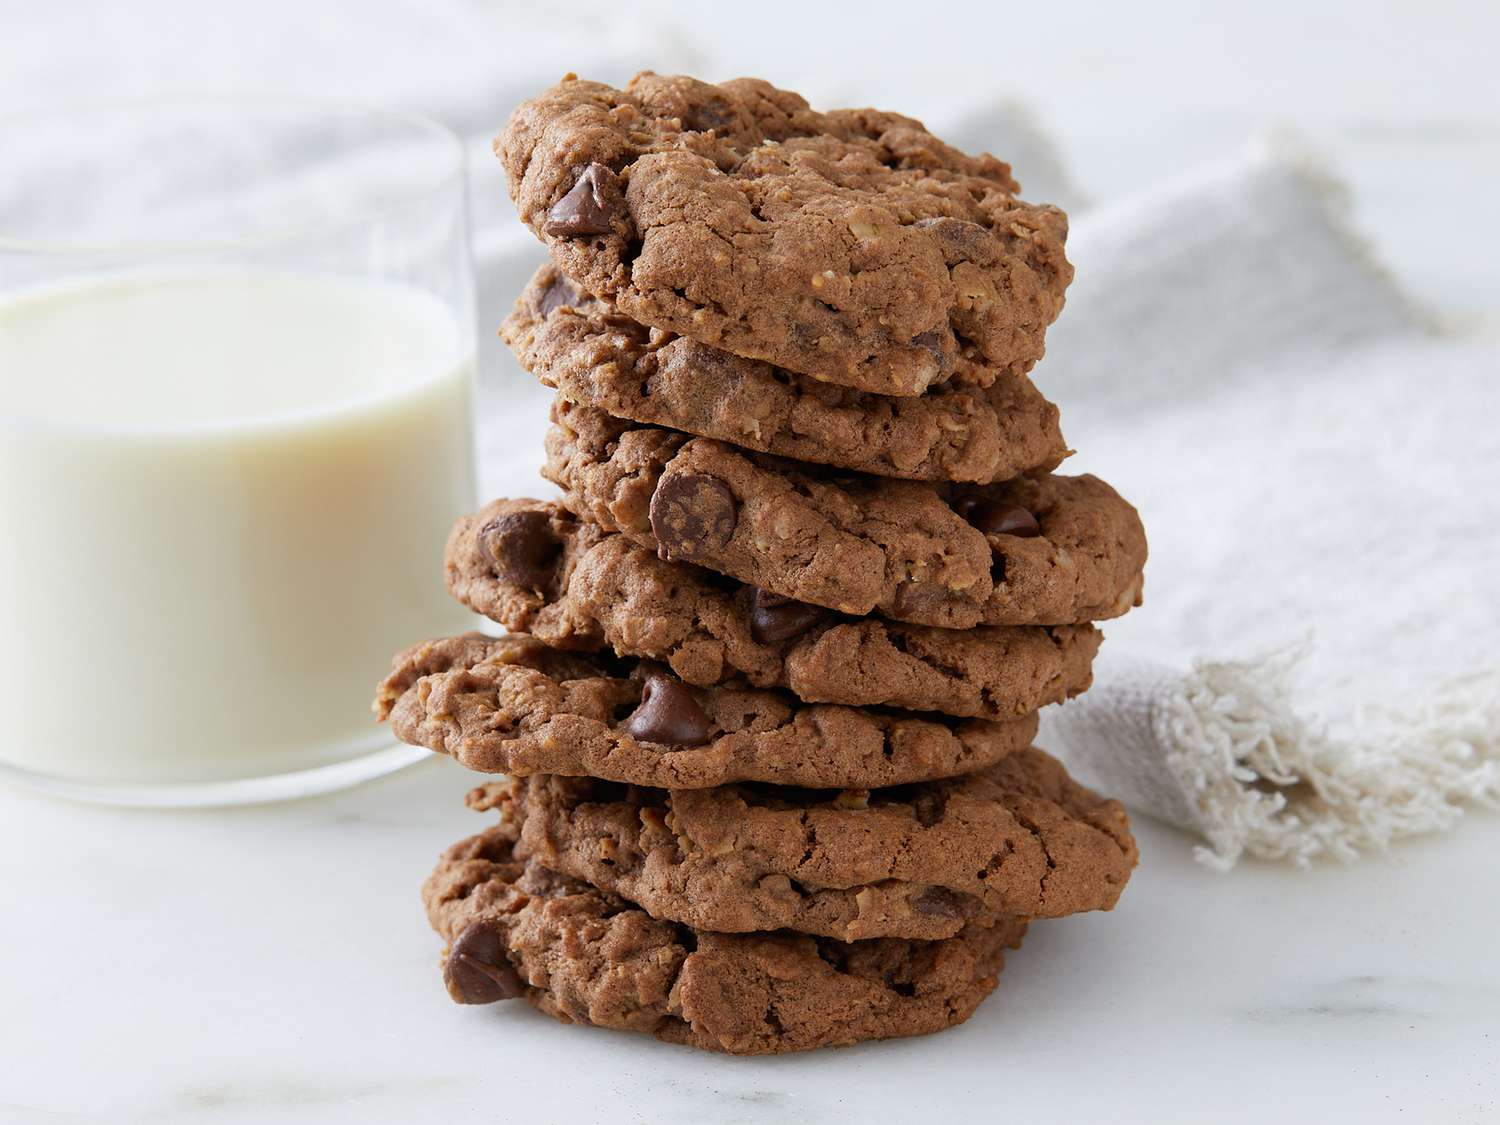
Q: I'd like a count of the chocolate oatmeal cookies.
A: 7